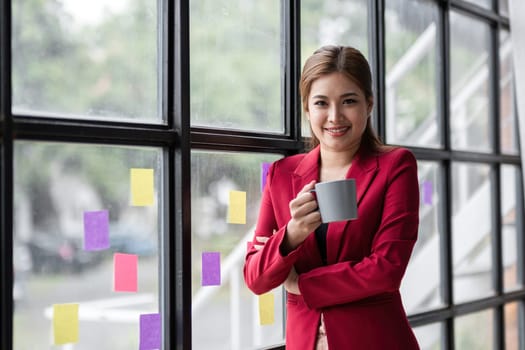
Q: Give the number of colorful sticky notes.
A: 10